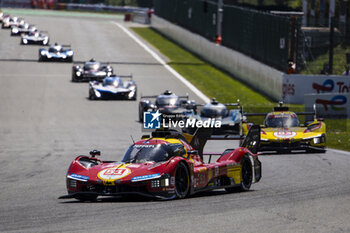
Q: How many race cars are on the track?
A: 11